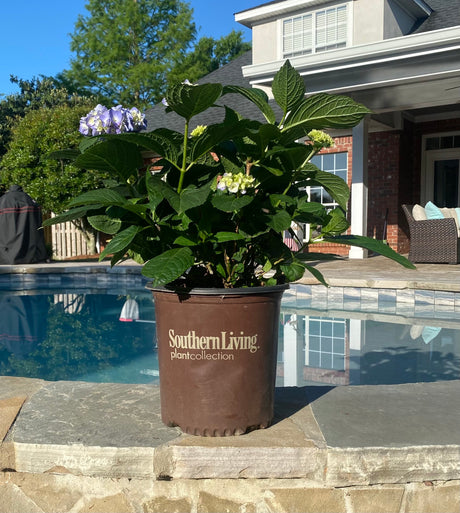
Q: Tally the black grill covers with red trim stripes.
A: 1